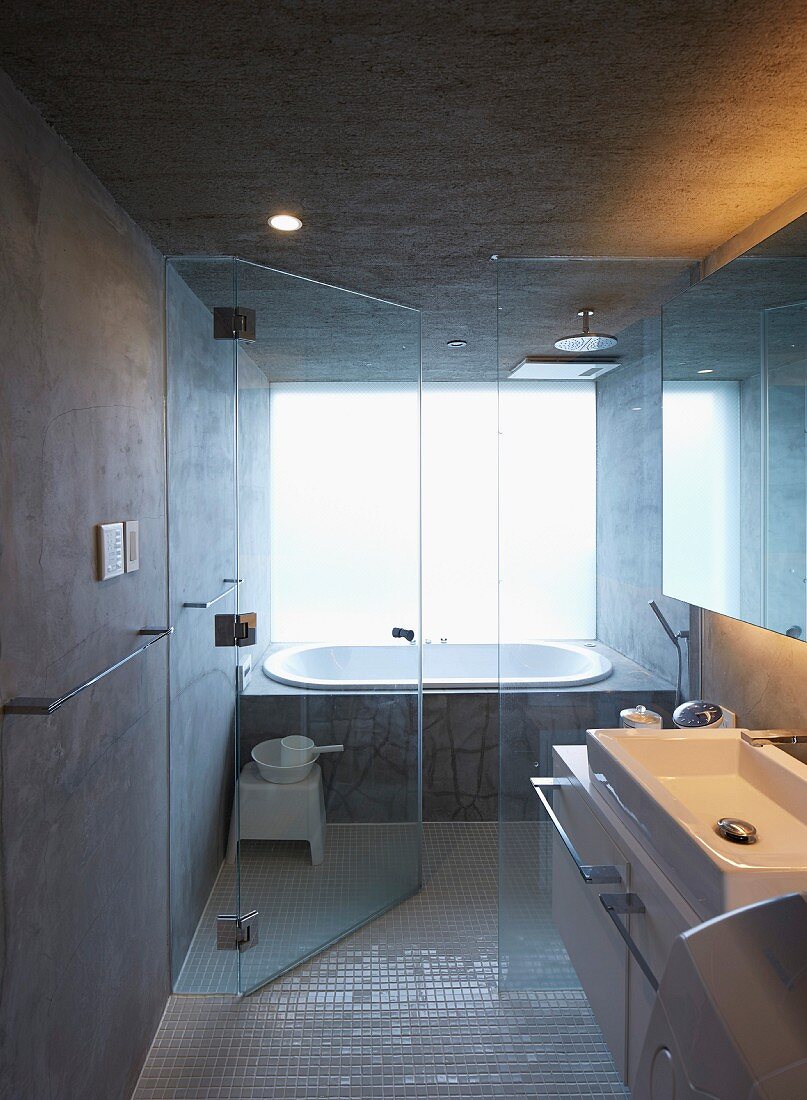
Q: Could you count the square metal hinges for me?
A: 3